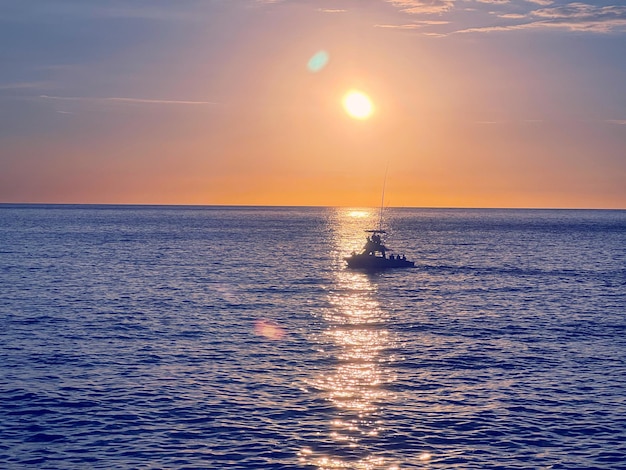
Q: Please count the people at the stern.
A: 3